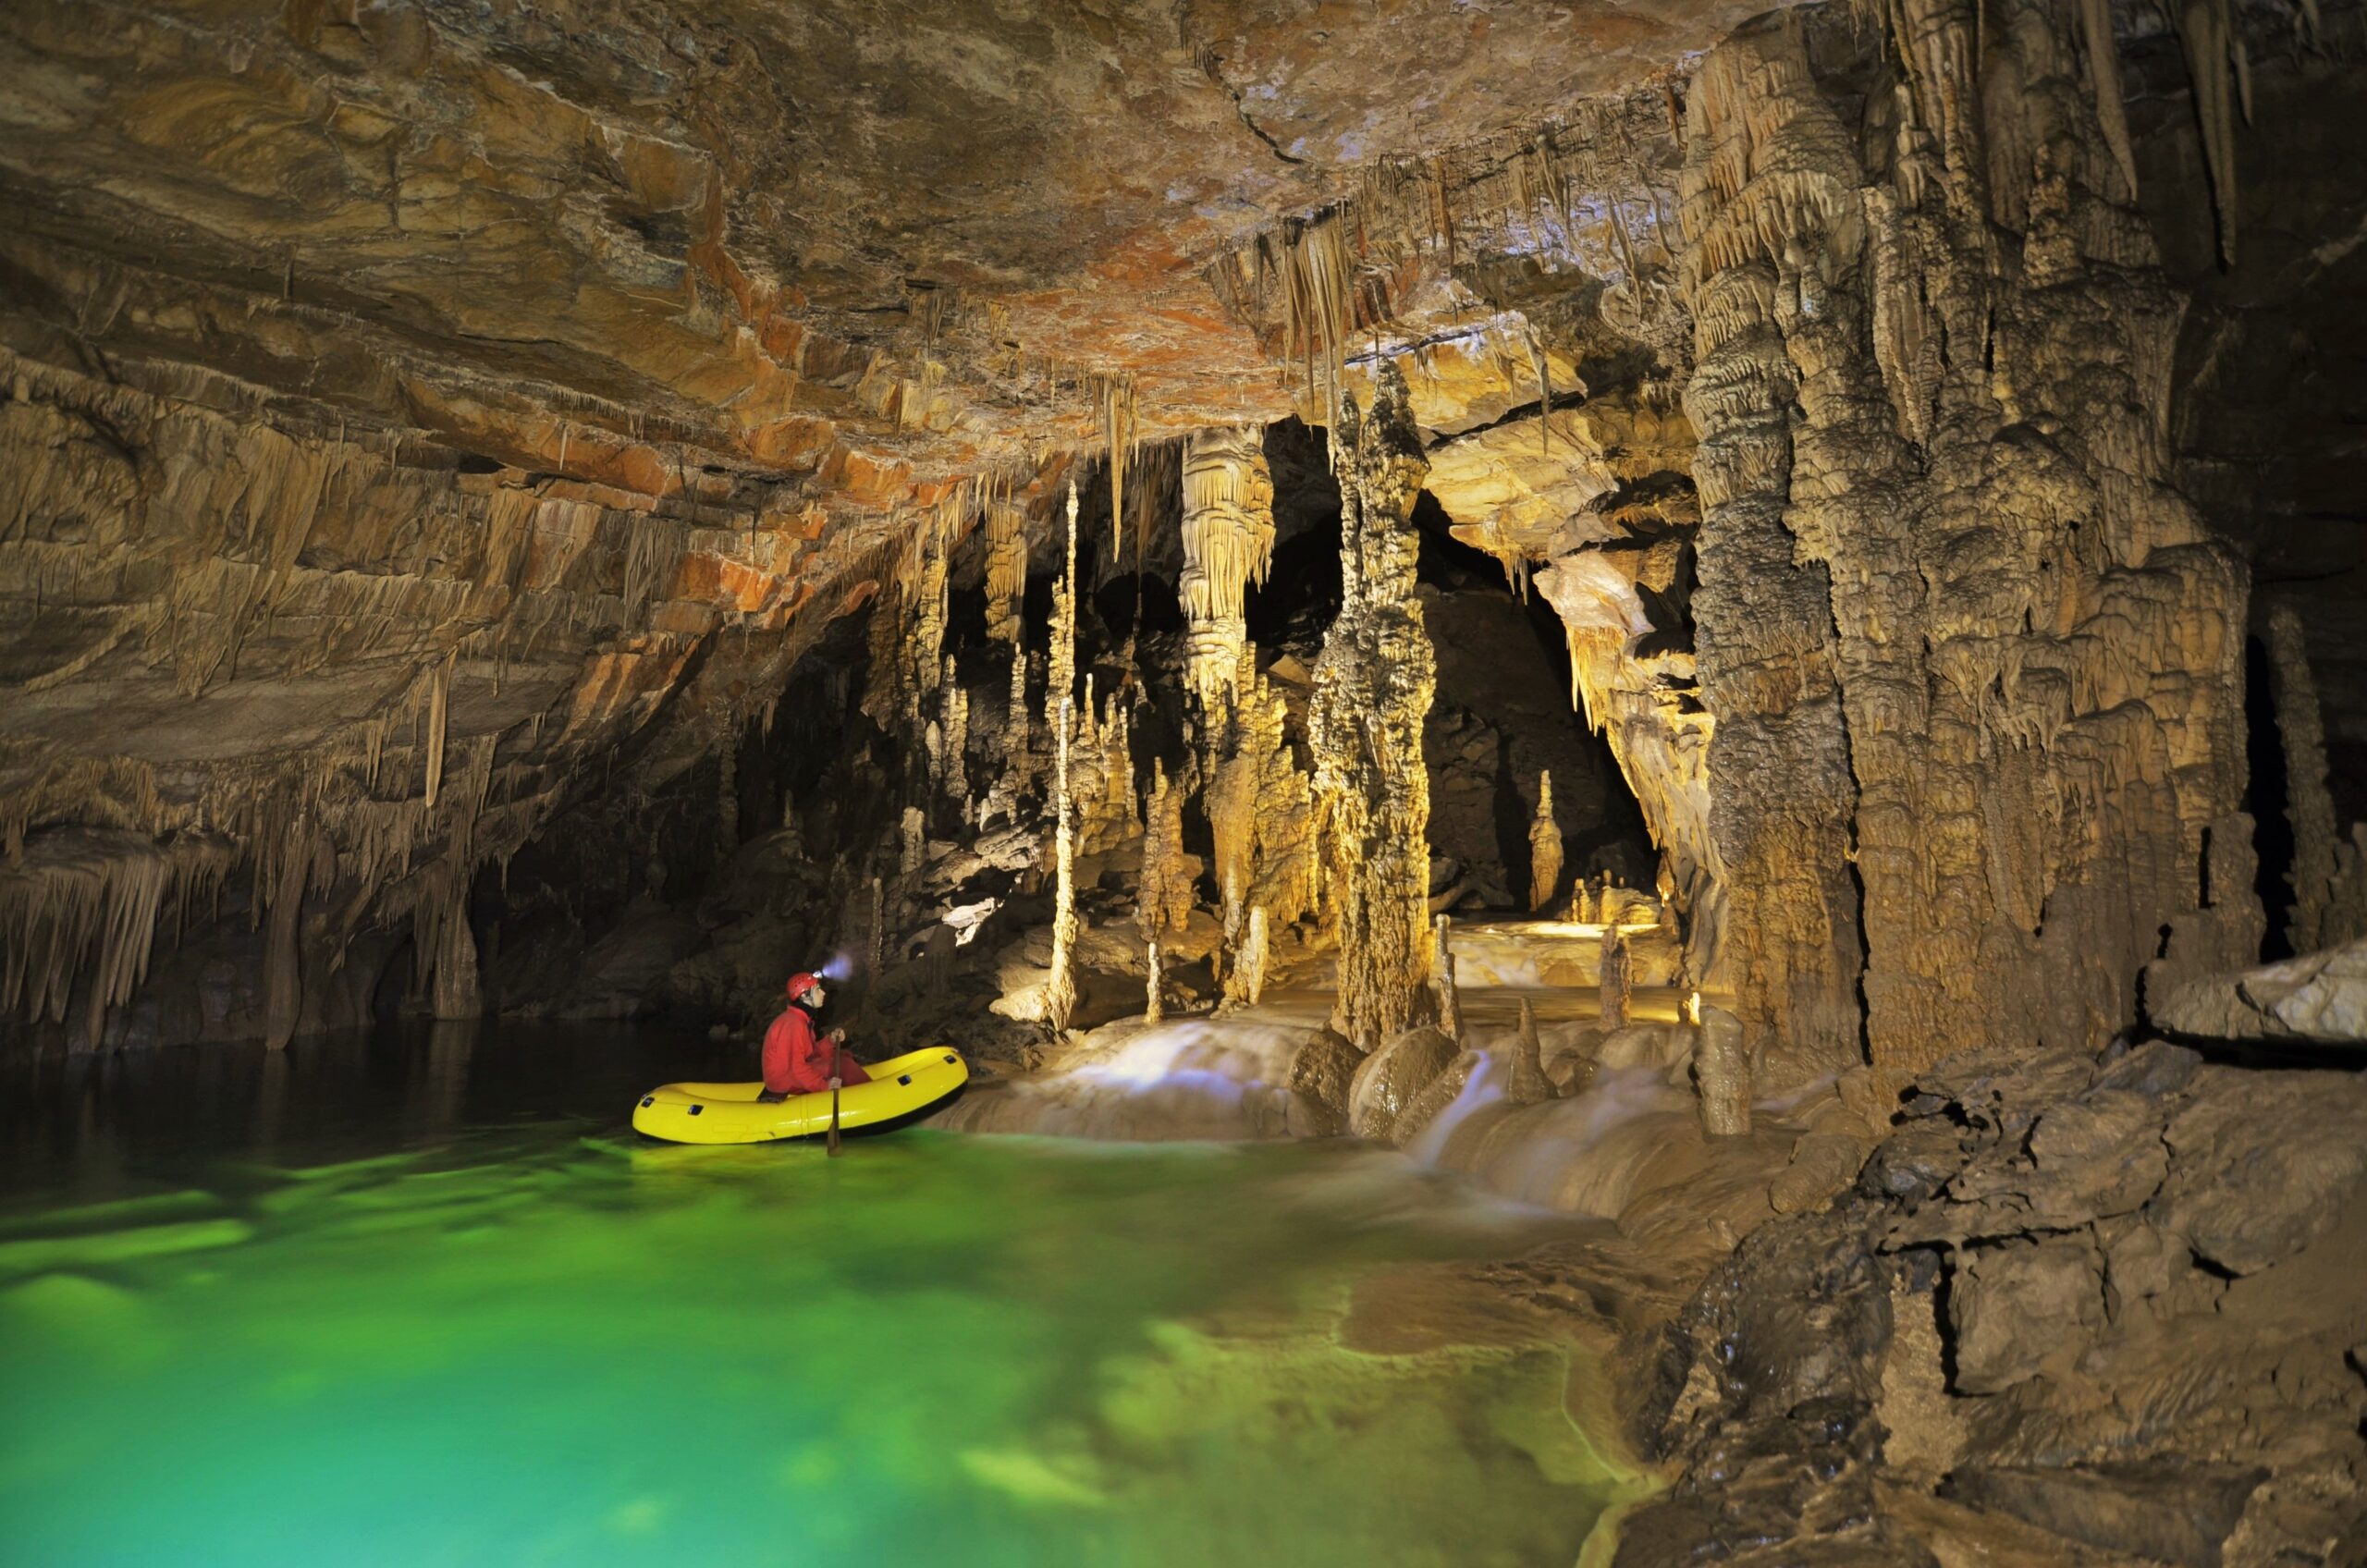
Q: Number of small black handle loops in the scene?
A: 4